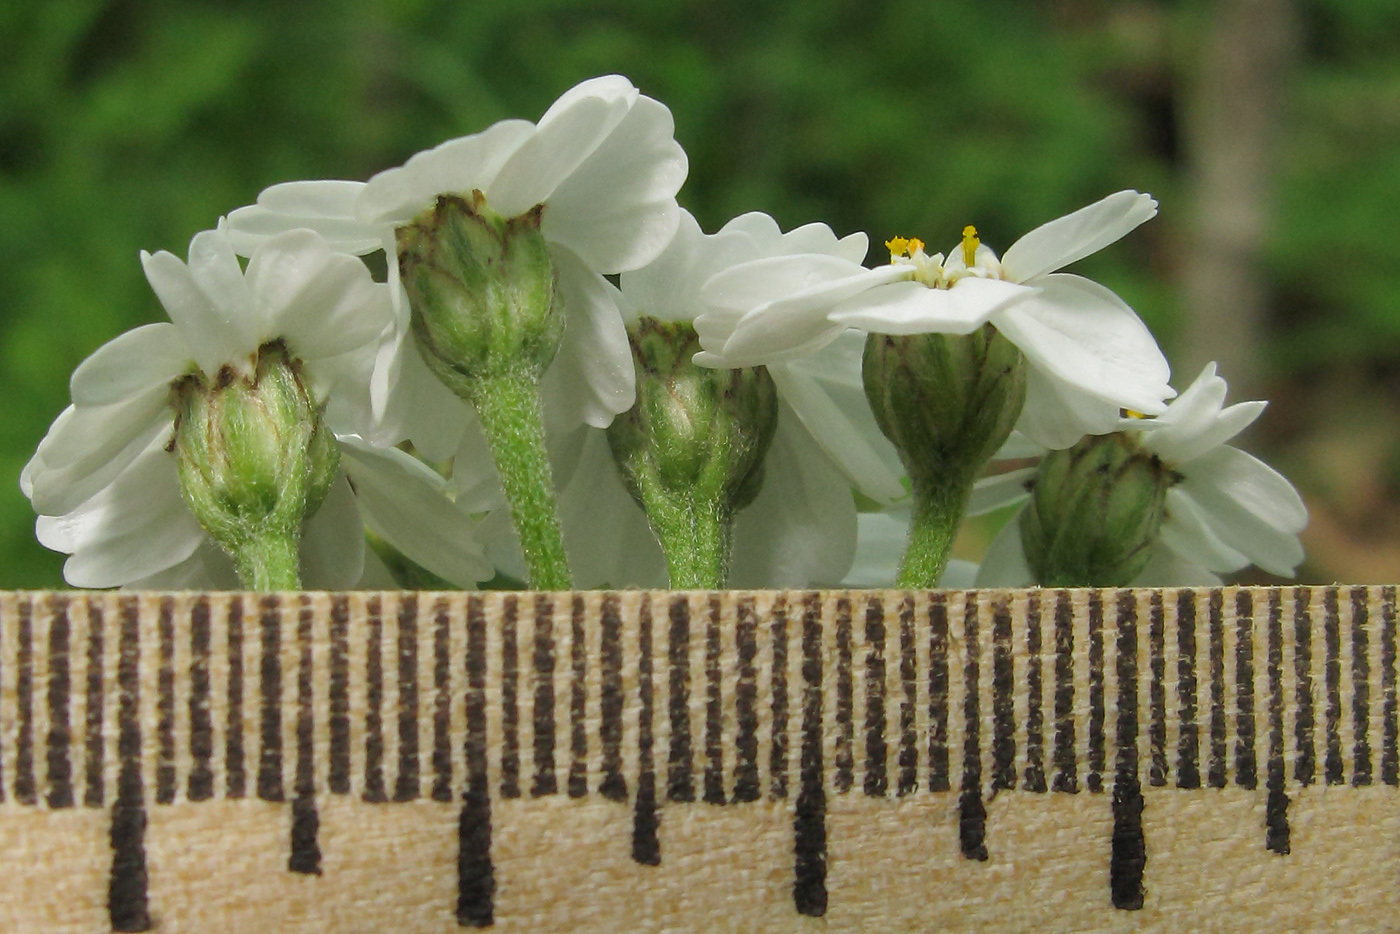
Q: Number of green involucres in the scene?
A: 5